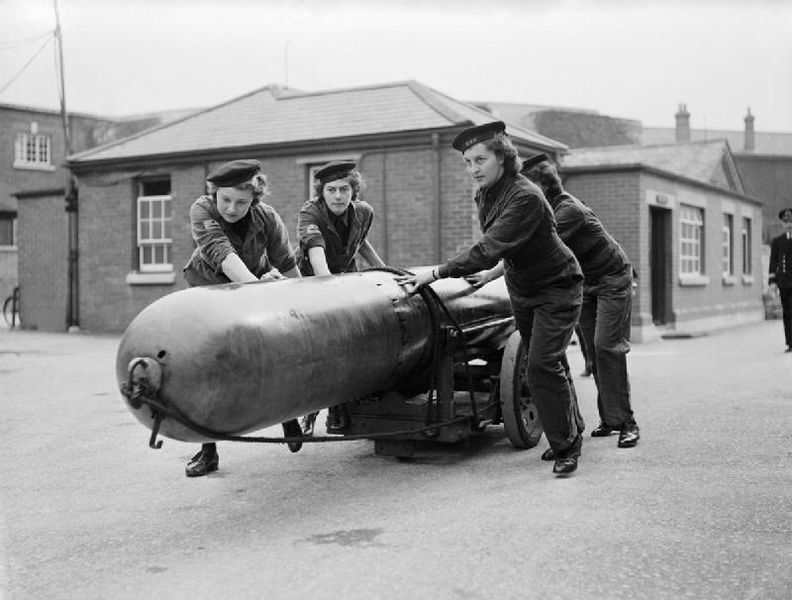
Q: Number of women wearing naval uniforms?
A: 4